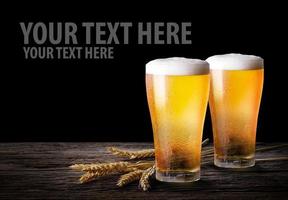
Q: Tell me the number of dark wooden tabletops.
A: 1